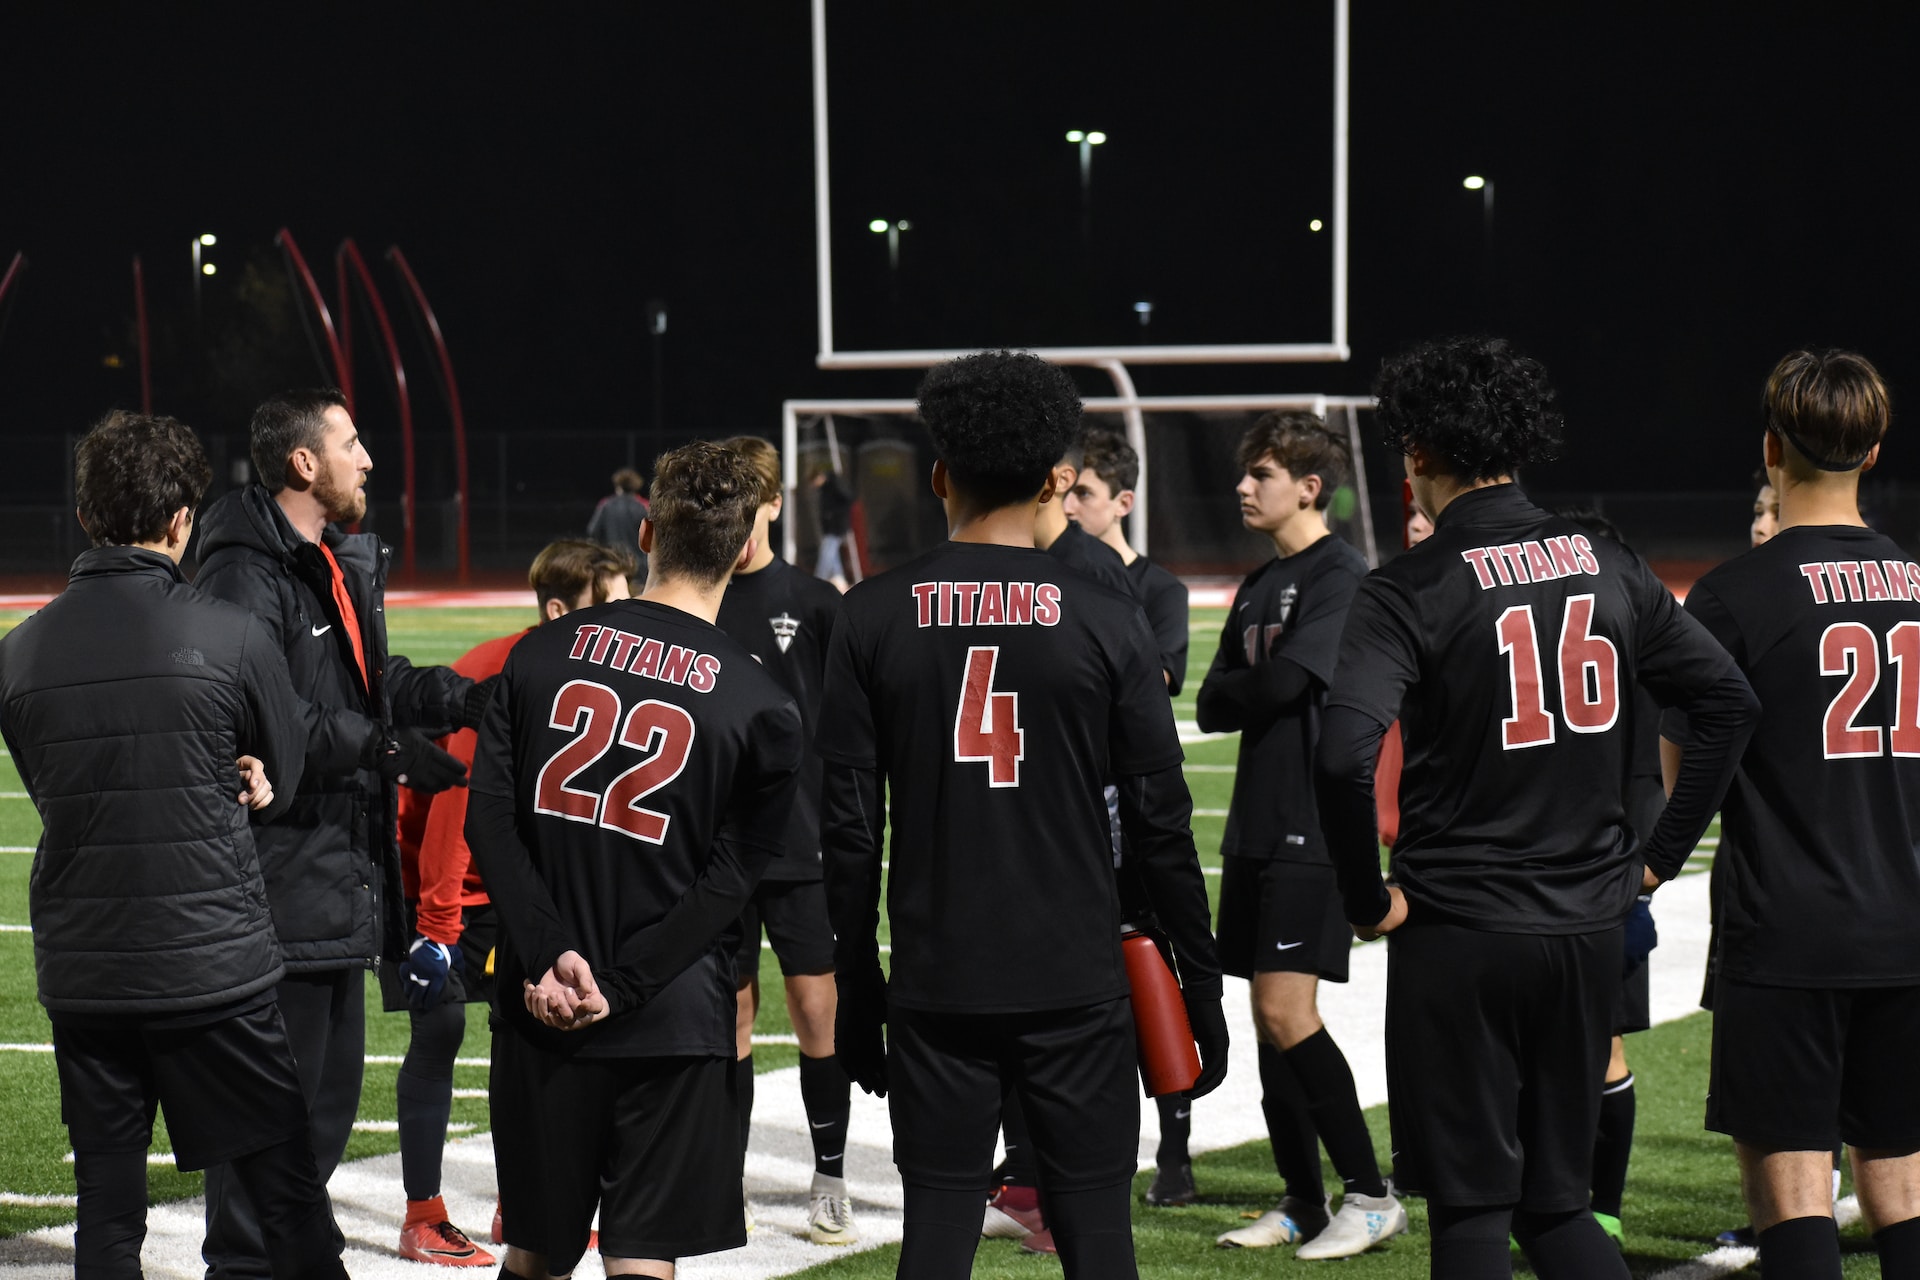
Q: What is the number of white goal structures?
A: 2